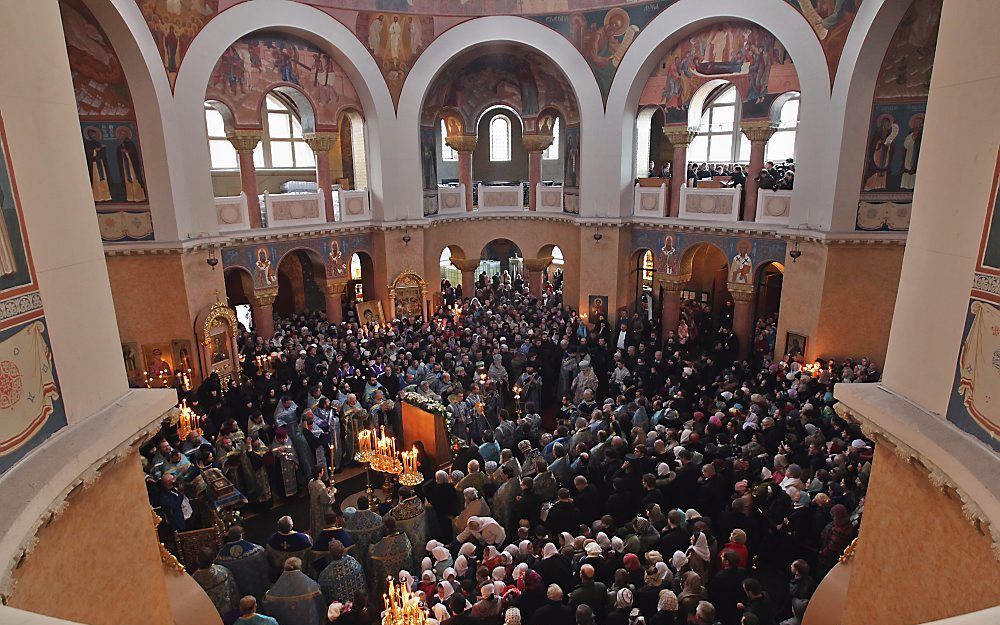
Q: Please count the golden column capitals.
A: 12